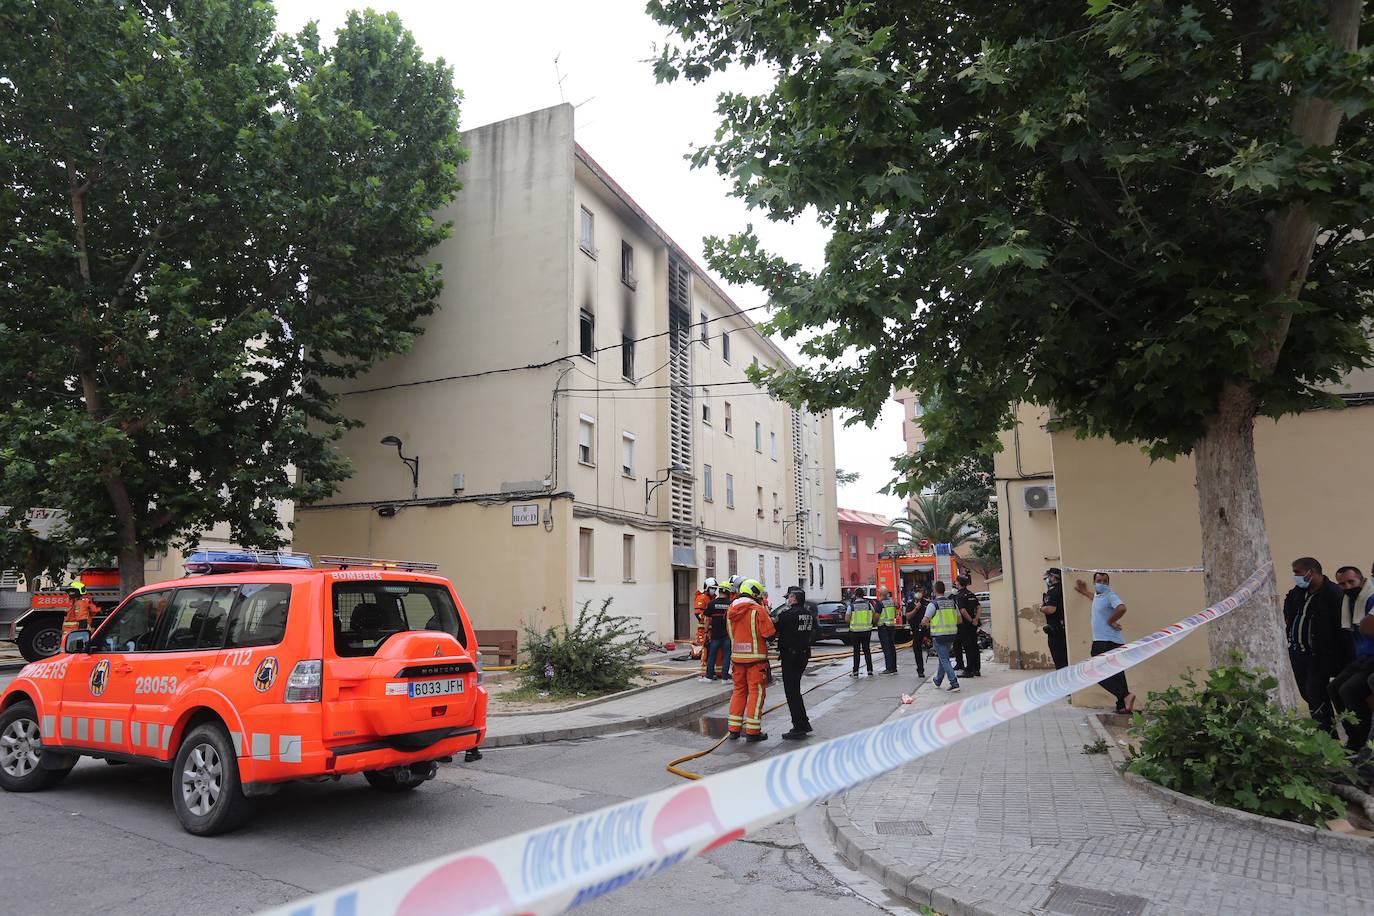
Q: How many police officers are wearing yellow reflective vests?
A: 3